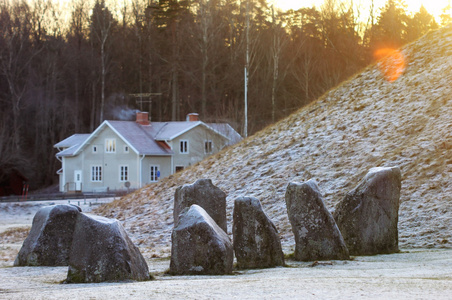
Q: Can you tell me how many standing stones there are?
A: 7